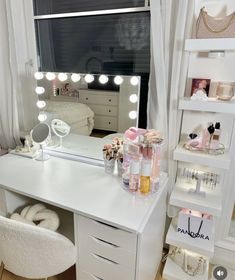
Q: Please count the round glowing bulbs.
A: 13